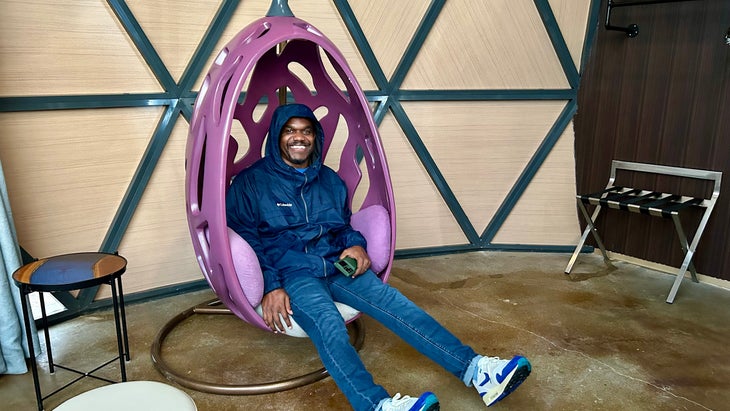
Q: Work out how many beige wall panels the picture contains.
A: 12